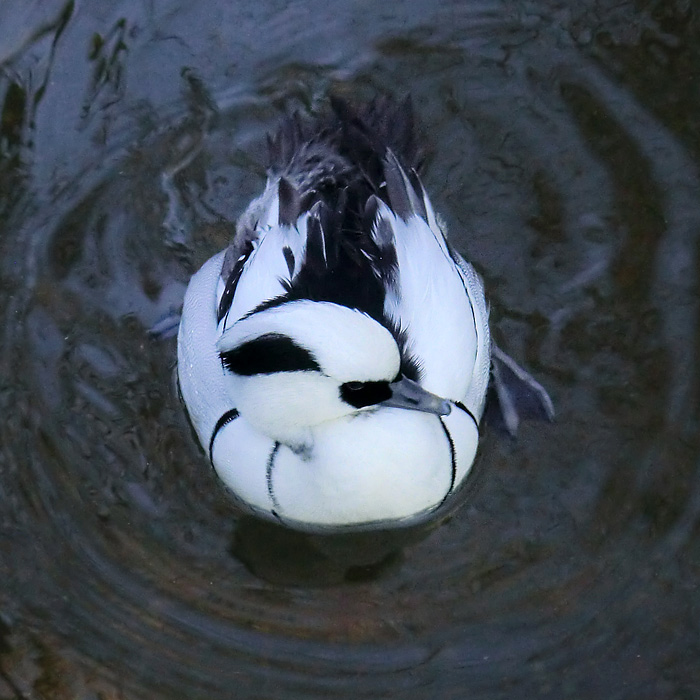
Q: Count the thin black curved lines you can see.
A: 4